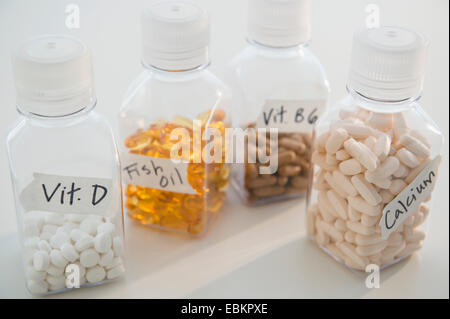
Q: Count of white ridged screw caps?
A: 4